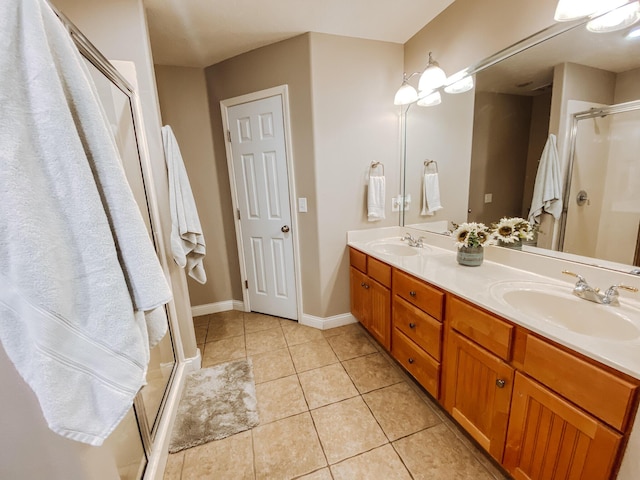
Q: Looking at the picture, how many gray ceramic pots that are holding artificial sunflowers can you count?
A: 1